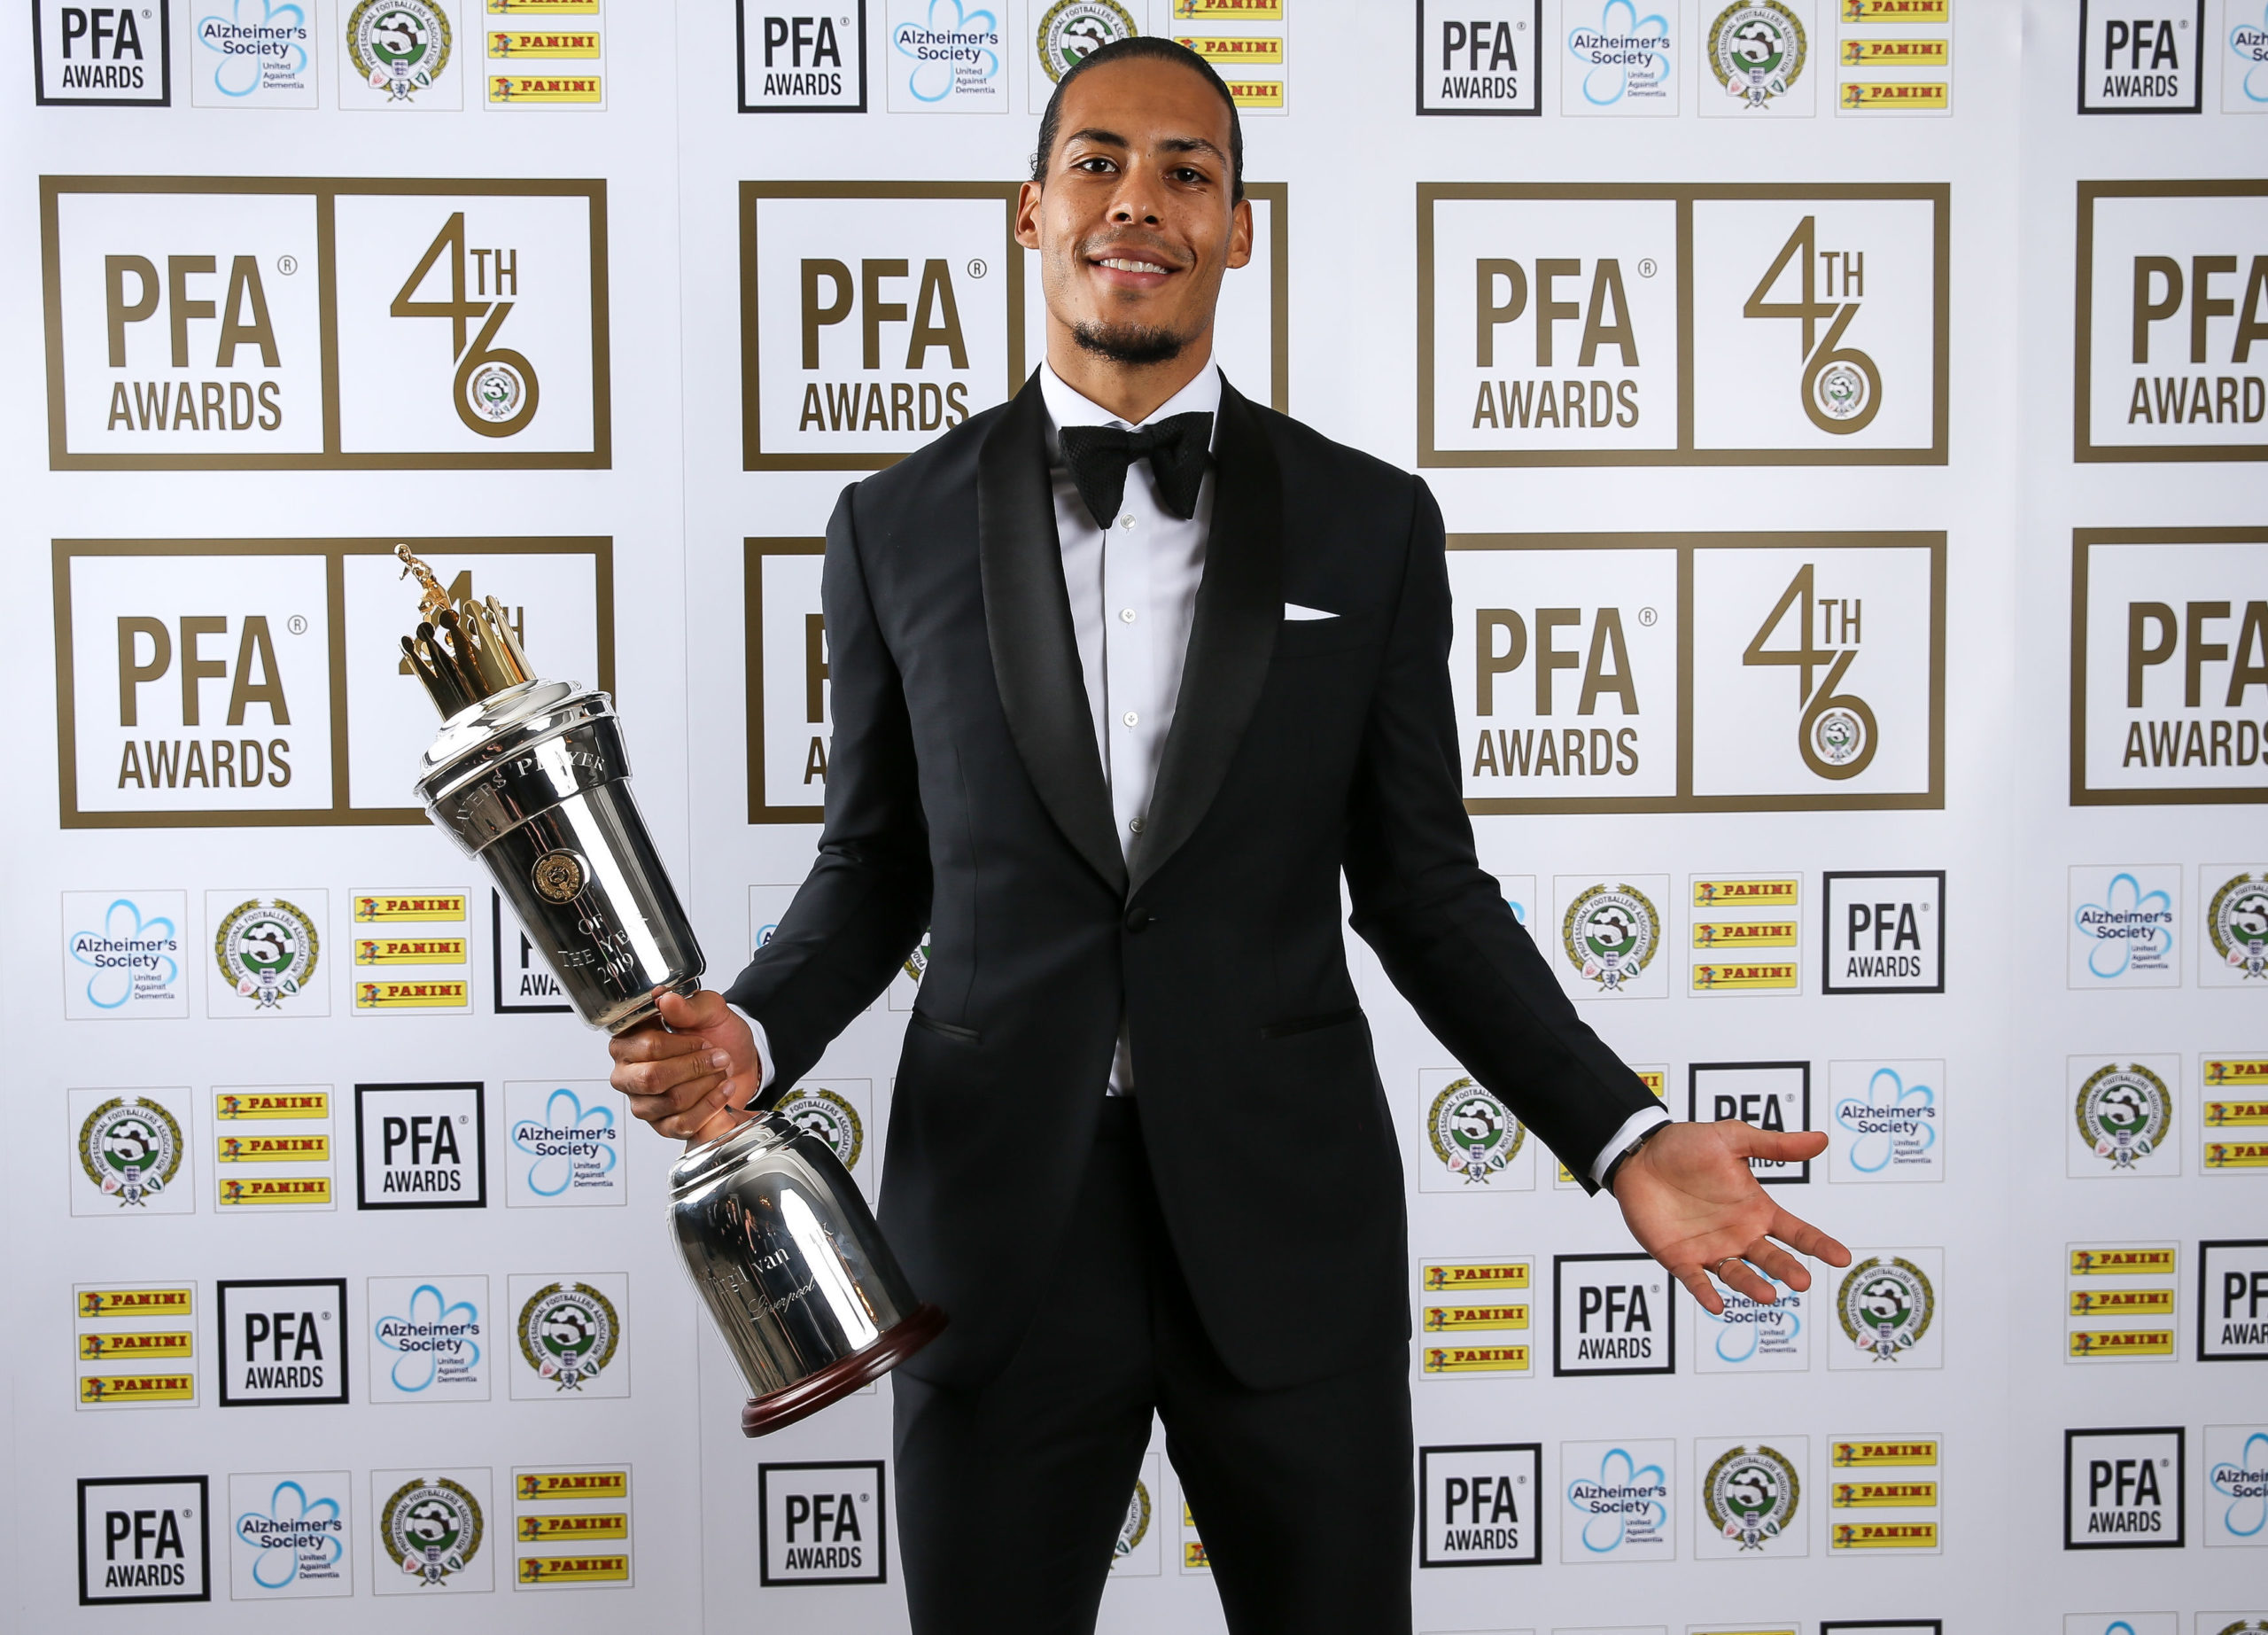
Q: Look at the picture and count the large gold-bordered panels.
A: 8